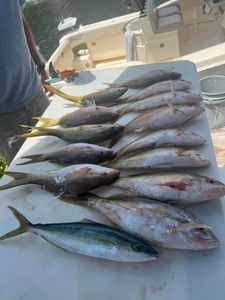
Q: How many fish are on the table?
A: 14